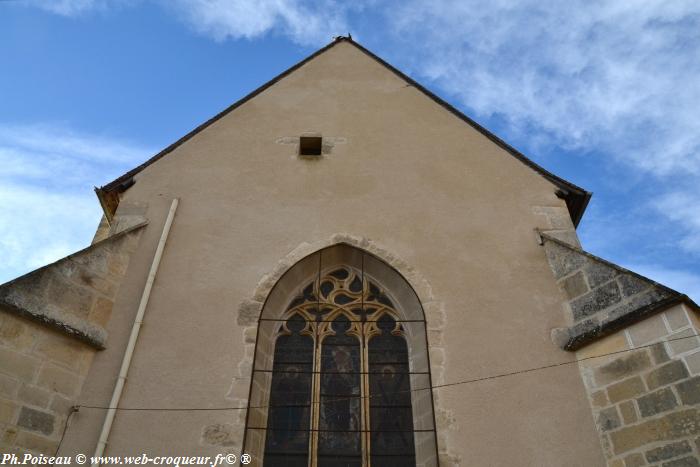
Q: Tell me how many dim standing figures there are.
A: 3